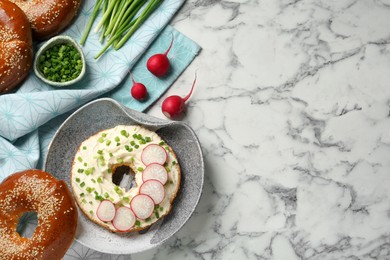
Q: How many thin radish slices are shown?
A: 6